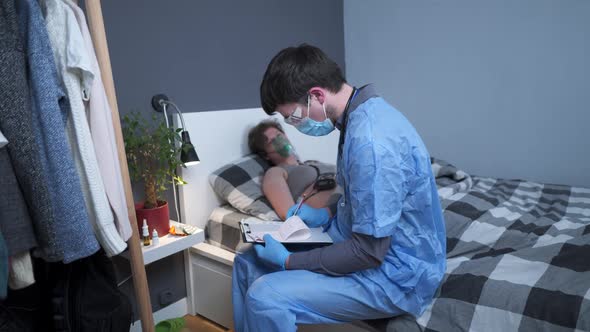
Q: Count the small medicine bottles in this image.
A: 2